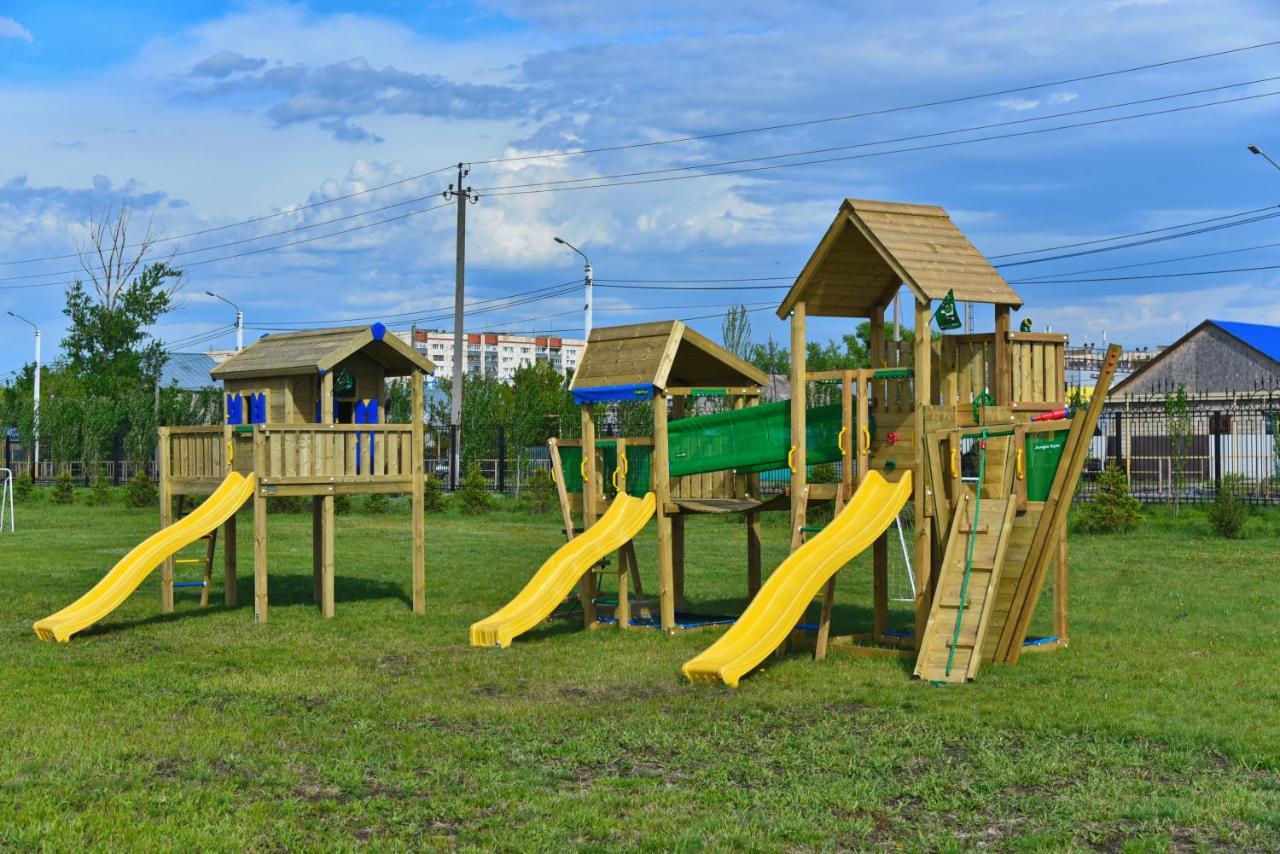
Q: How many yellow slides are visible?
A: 3